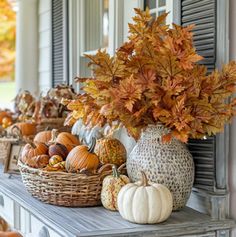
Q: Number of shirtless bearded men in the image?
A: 0